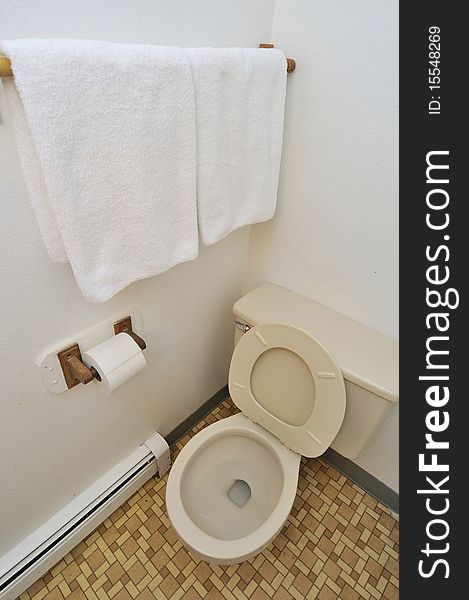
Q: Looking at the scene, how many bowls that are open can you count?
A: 1